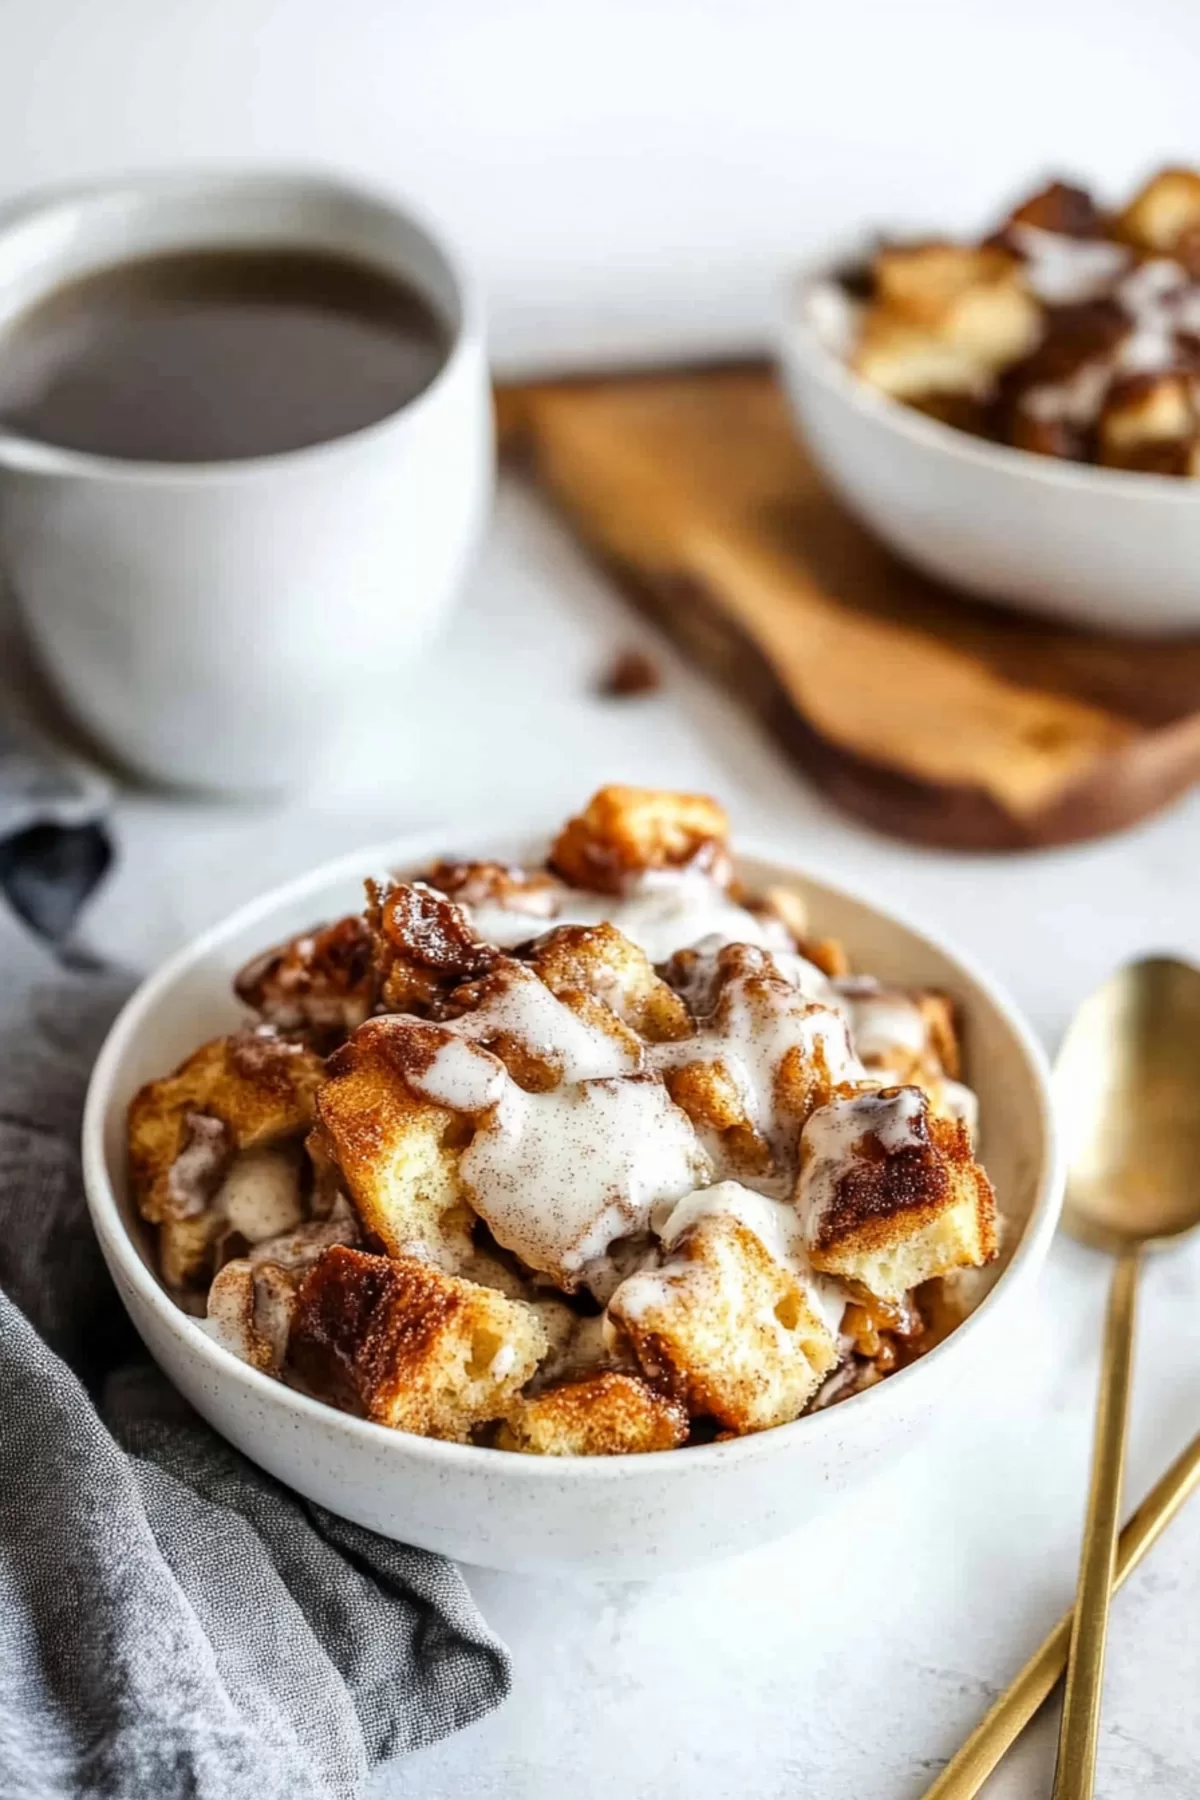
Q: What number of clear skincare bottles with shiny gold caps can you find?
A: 0